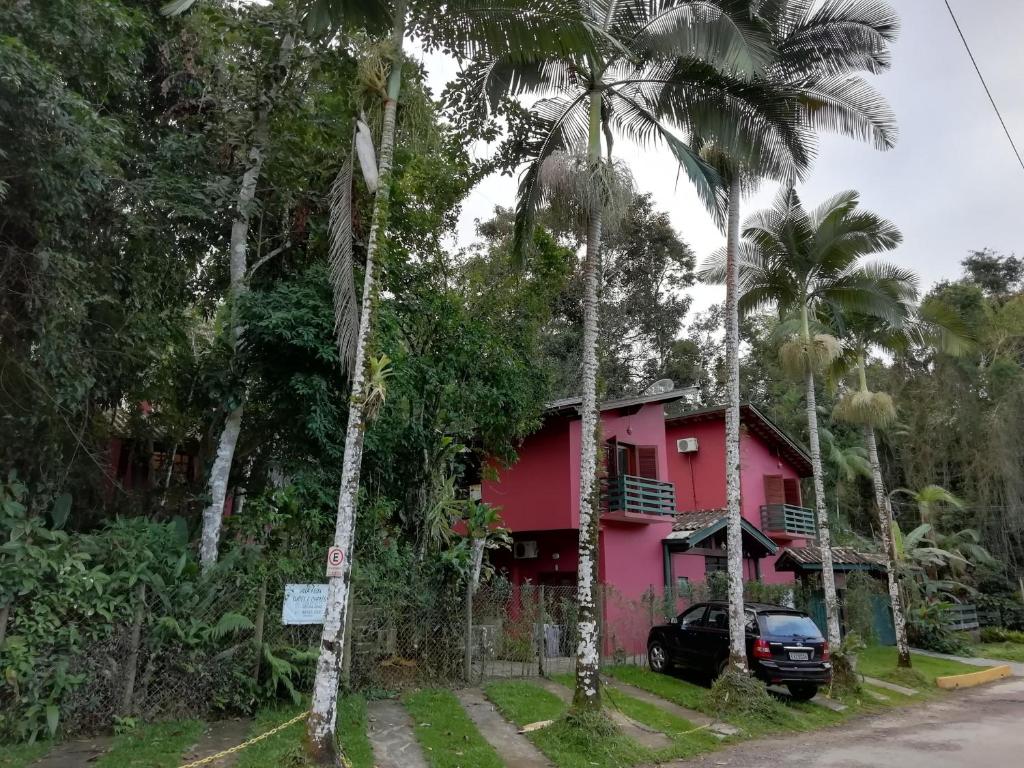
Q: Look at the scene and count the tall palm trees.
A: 5